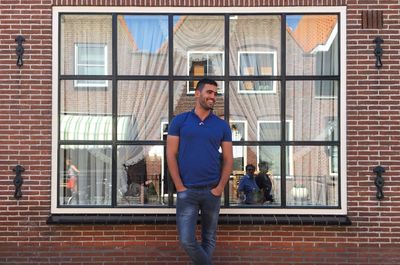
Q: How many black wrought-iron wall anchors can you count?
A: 4